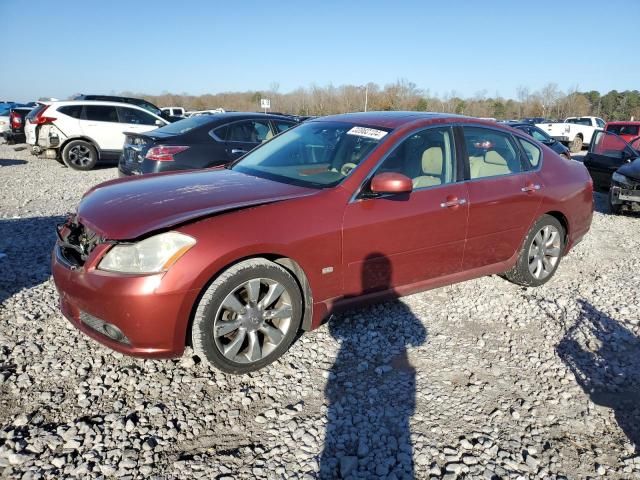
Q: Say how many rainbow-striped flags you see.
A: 0